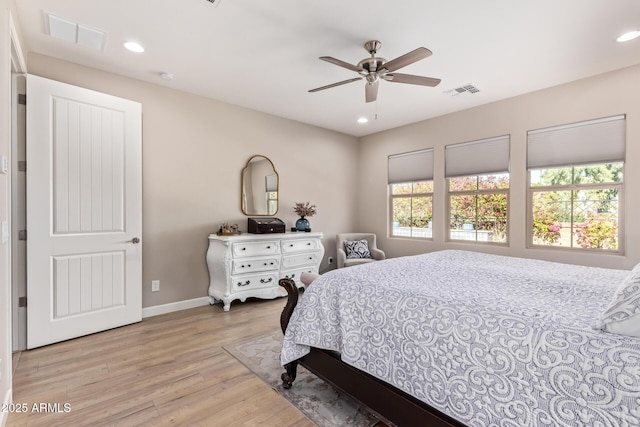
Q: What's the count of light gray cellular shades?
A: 3